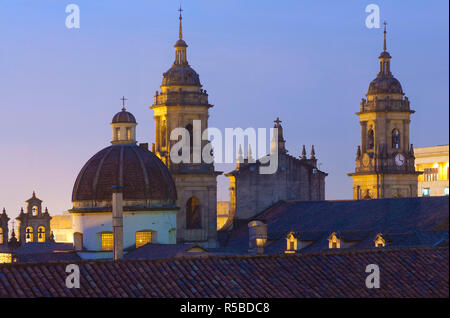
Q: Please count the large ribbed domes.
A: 1